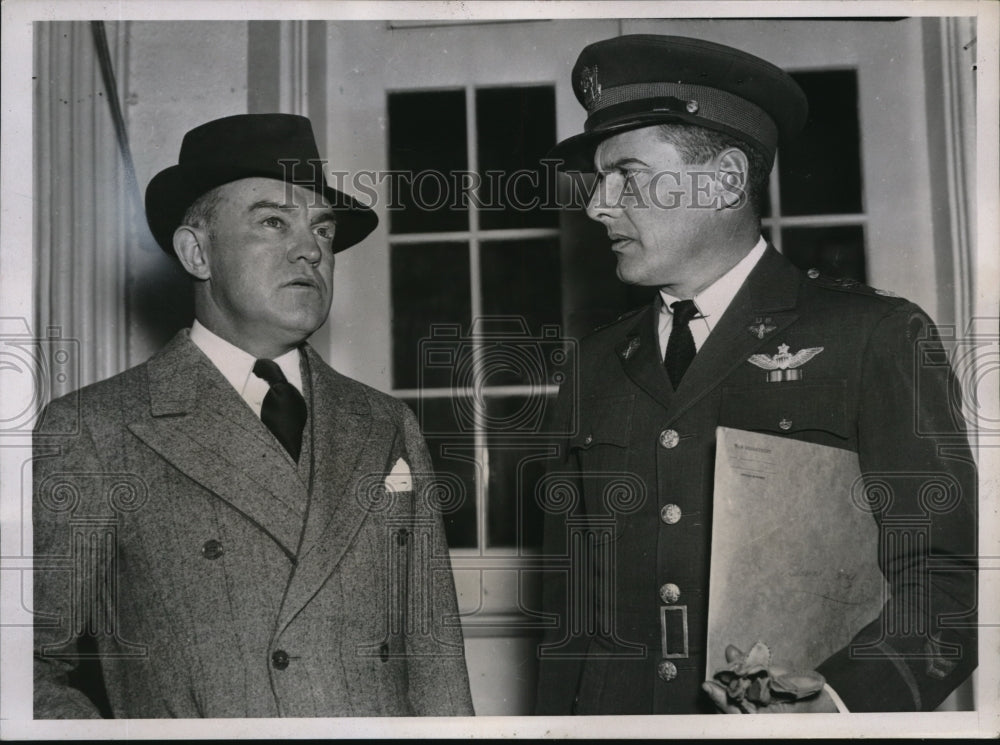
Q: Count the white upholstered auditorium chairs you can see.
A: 0